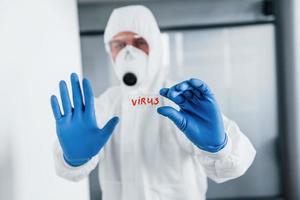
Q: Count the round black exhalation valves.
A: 1